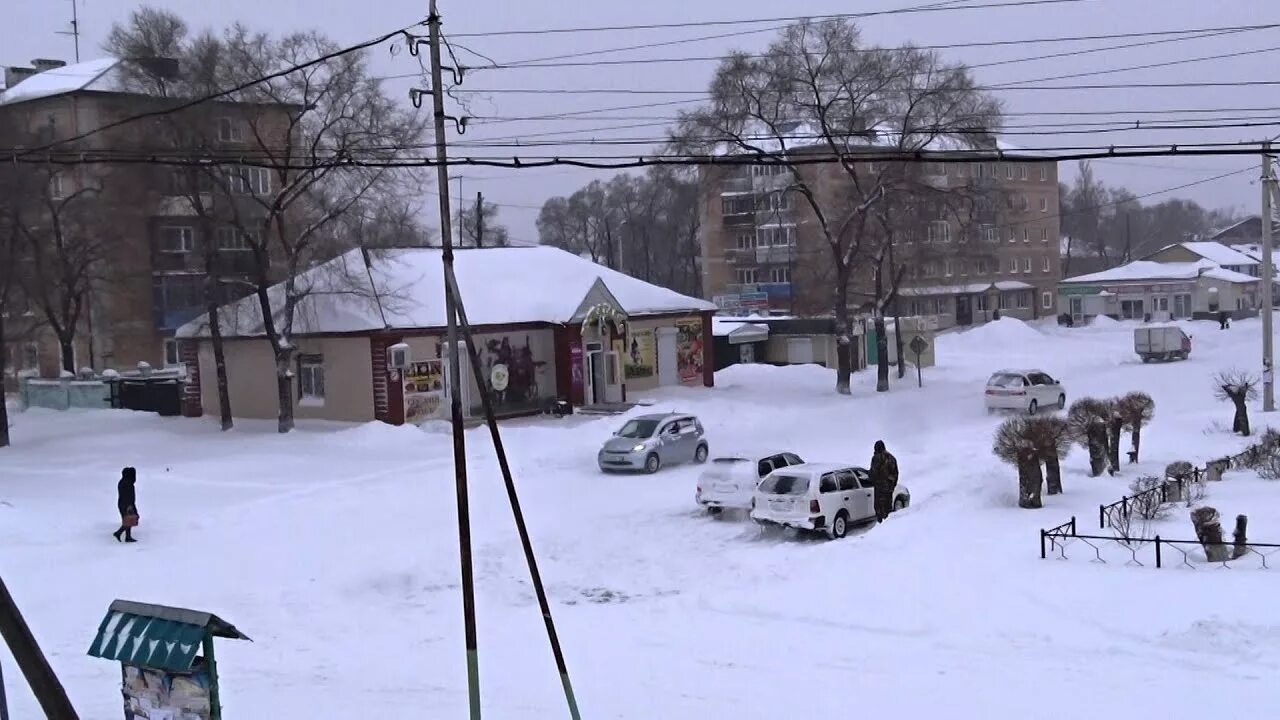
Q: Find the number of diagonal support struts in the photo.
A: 2